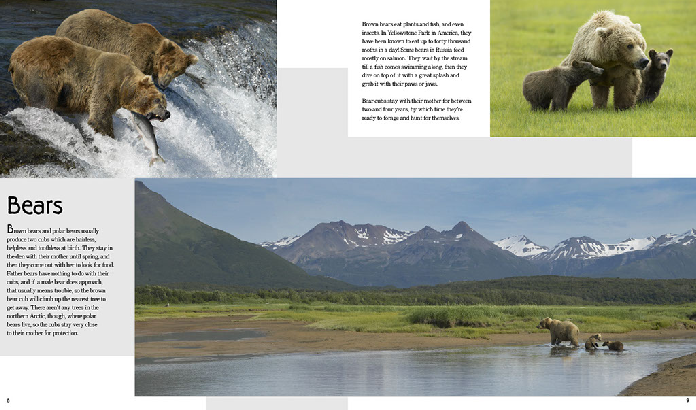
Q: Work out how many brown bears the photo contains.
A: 8